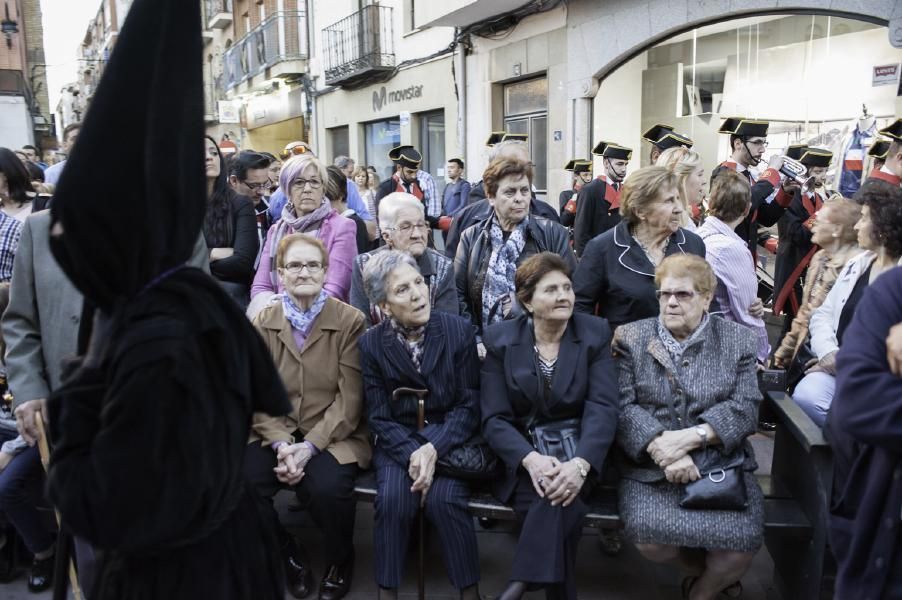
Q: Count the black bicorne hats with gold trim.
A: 9